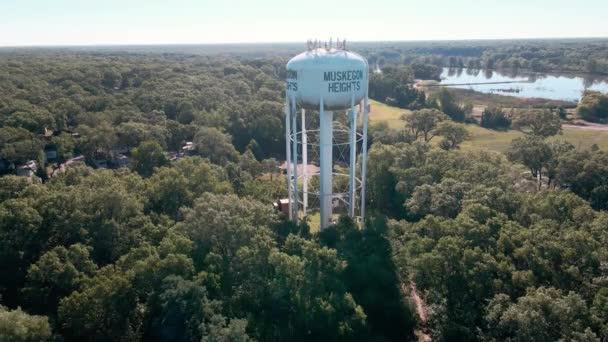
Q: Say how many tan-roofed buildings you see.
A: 1